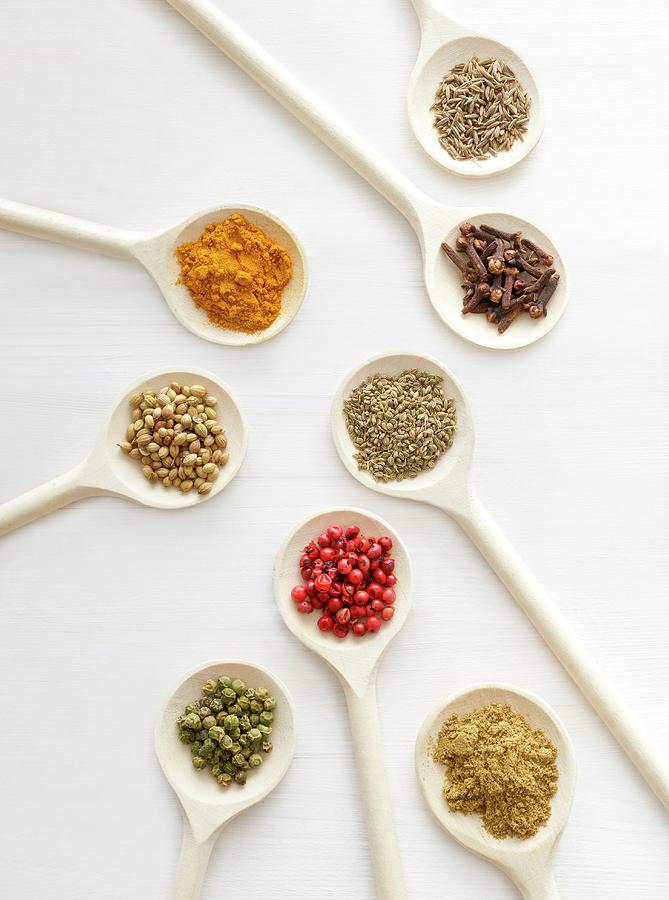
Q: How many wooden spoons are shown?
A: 8